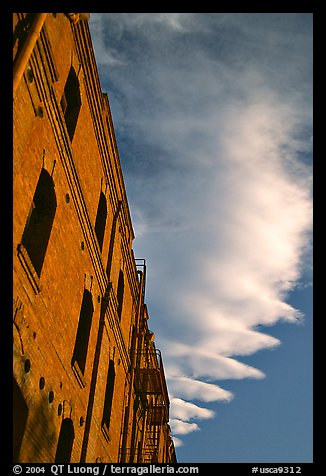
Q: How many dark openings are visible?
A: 8